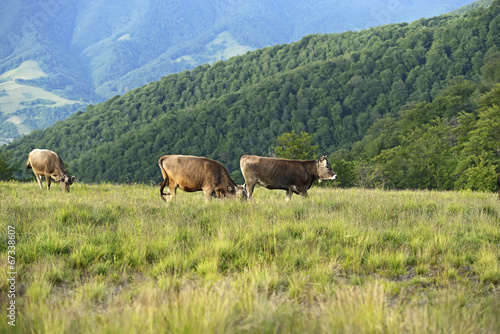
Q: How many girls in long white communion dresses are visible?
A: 0